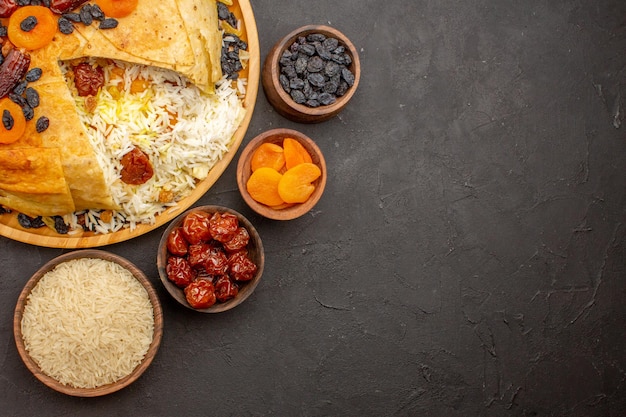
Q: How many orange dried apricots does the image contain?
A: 7